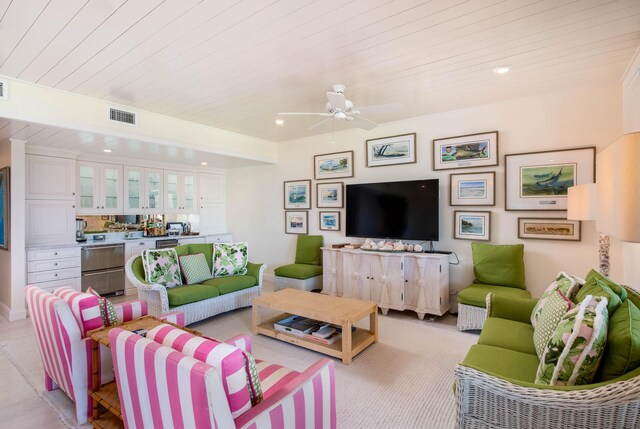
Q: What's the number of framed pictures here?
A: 12